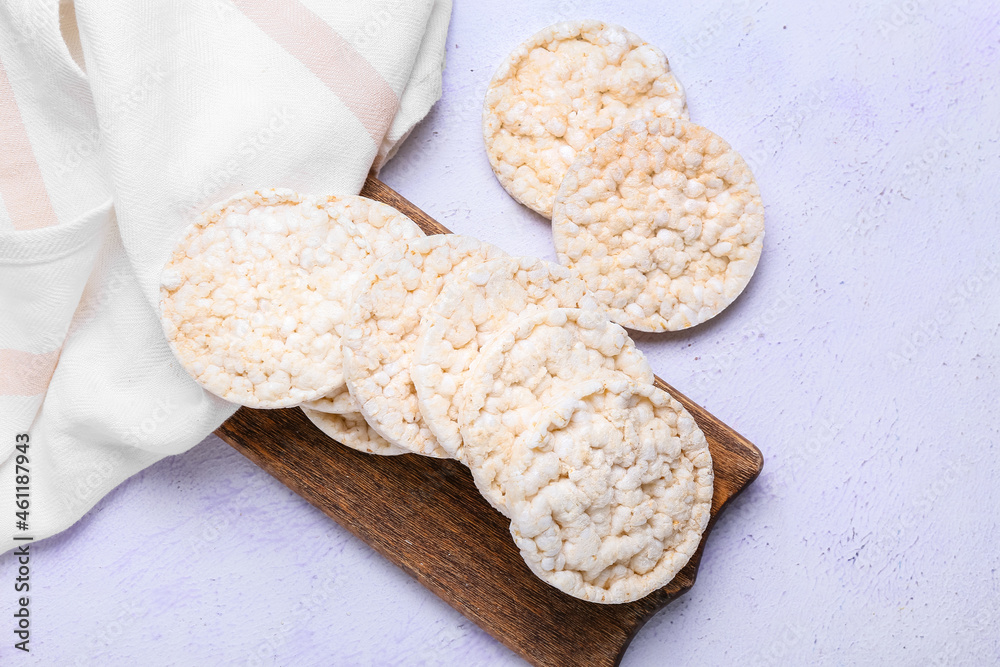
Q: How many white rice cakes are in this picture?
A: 9